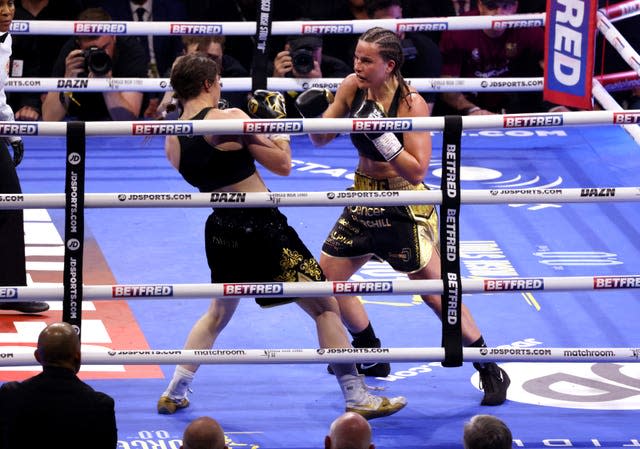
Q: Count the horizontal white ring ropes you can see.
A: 6